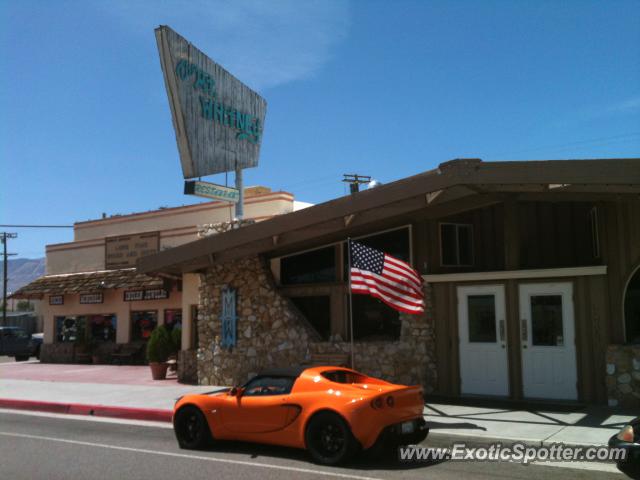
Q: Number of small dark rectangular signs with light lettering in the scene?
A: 3